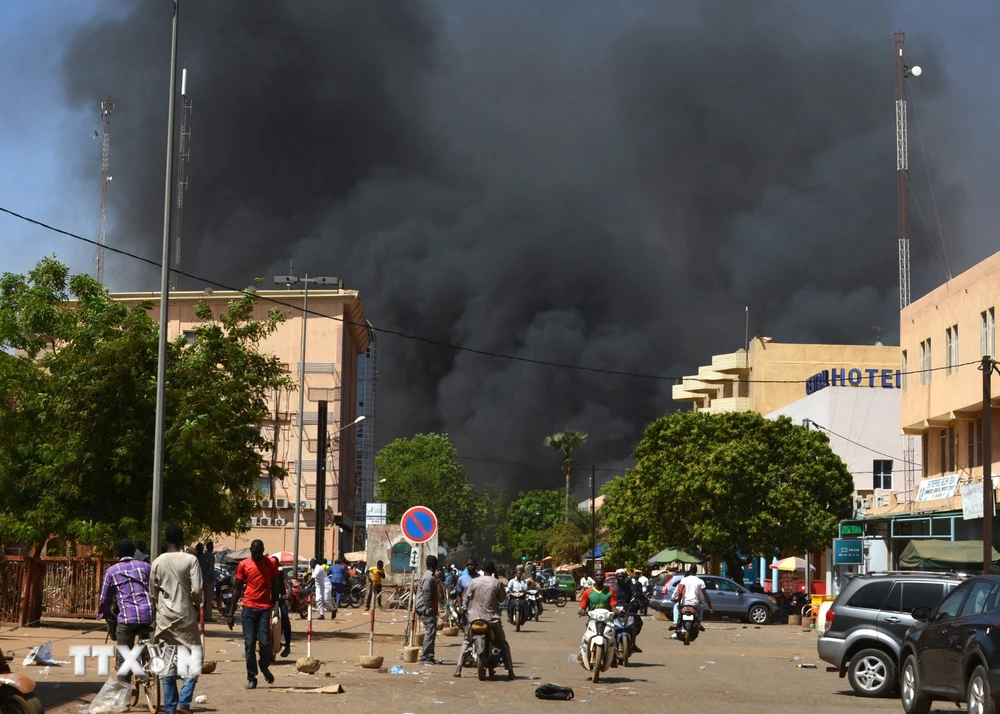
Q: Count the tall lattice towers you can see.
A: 3